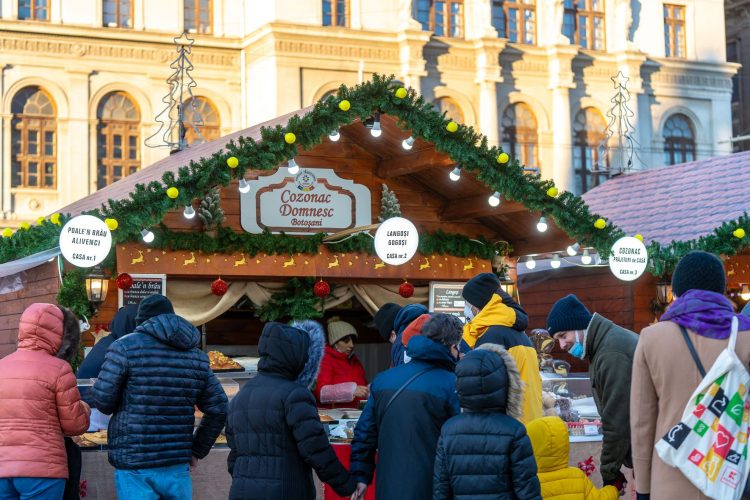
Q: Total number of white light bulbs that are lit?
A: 14